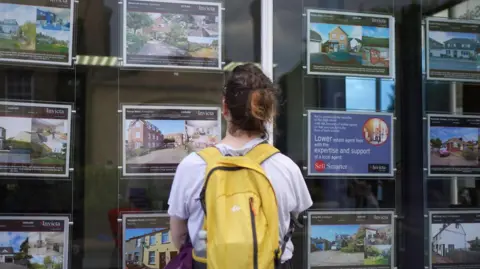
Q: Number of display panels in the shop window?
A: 12